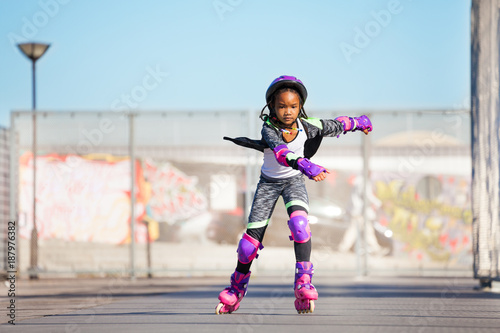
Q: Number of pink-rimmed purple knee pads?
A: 2